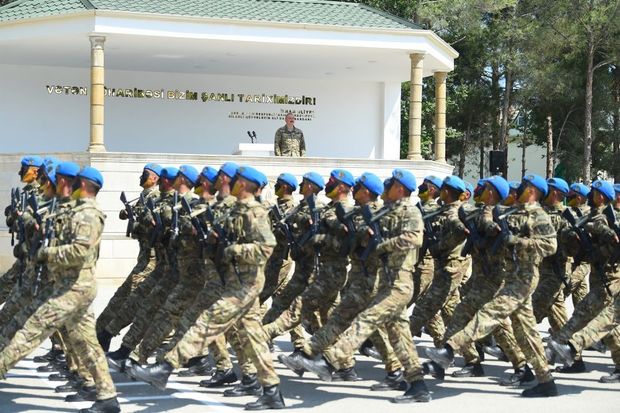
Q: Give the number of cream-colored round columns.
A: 3